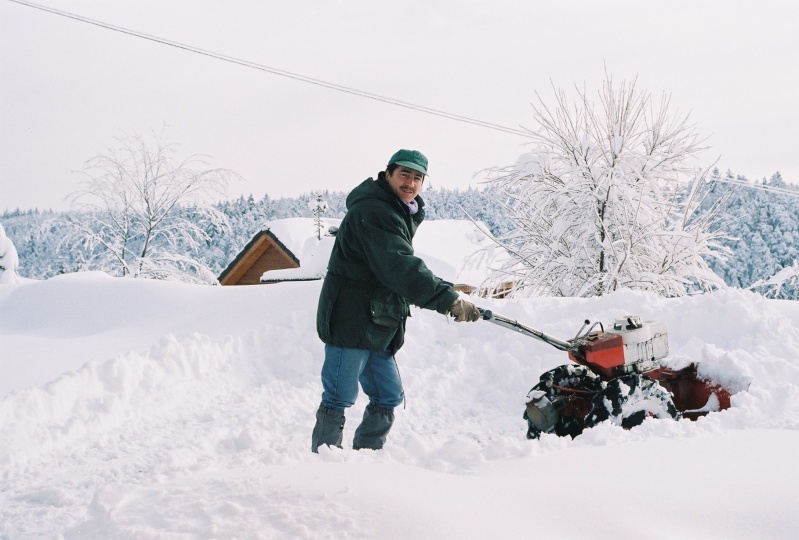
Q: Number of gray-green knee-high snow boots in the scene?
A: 2